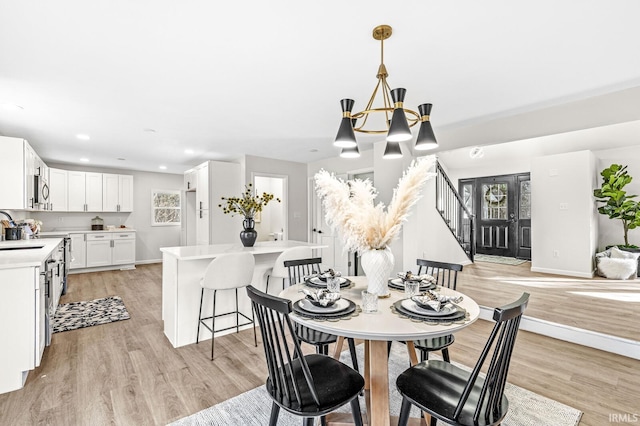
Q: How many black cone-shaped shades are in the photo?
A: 5